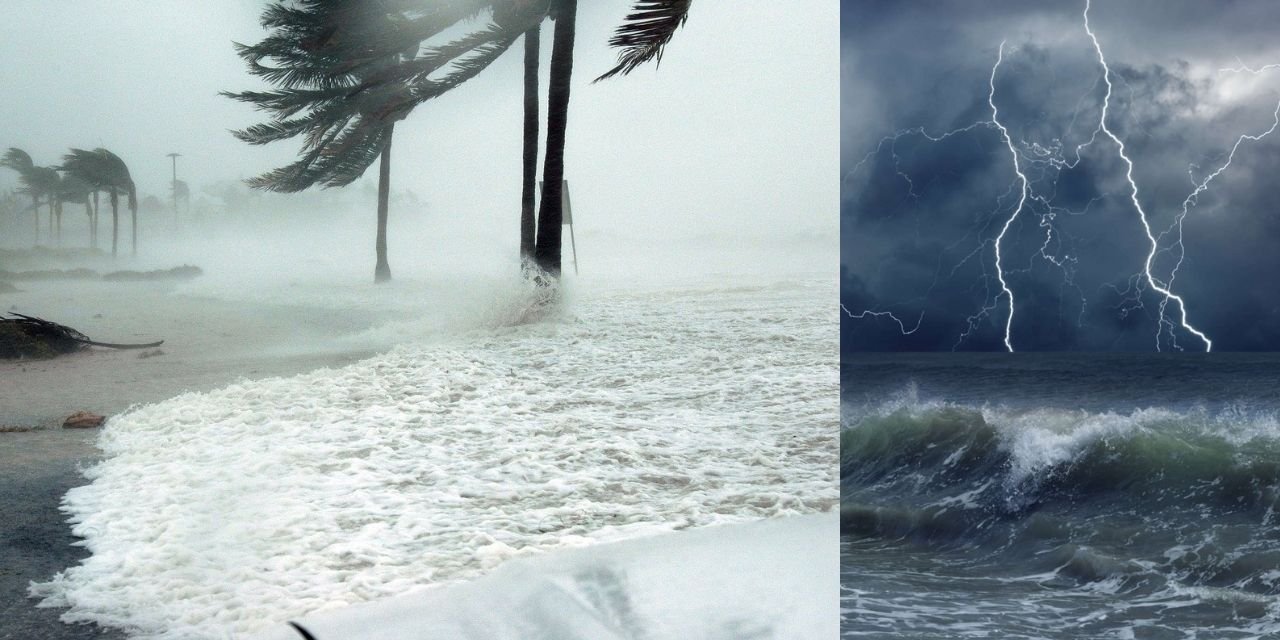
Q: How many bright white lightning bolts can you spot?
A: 2